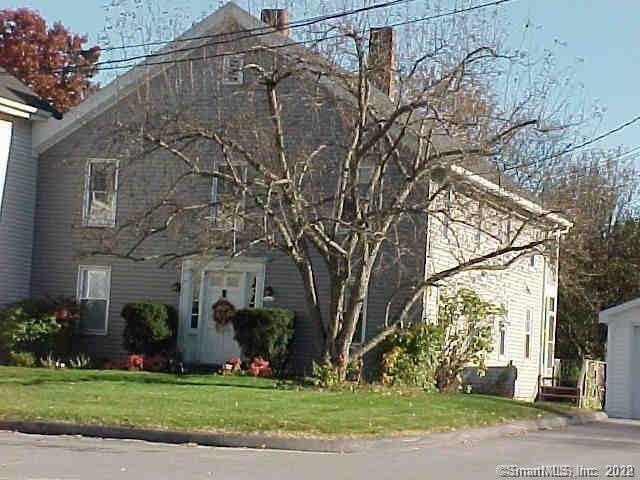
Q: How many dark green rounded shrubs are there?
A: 2